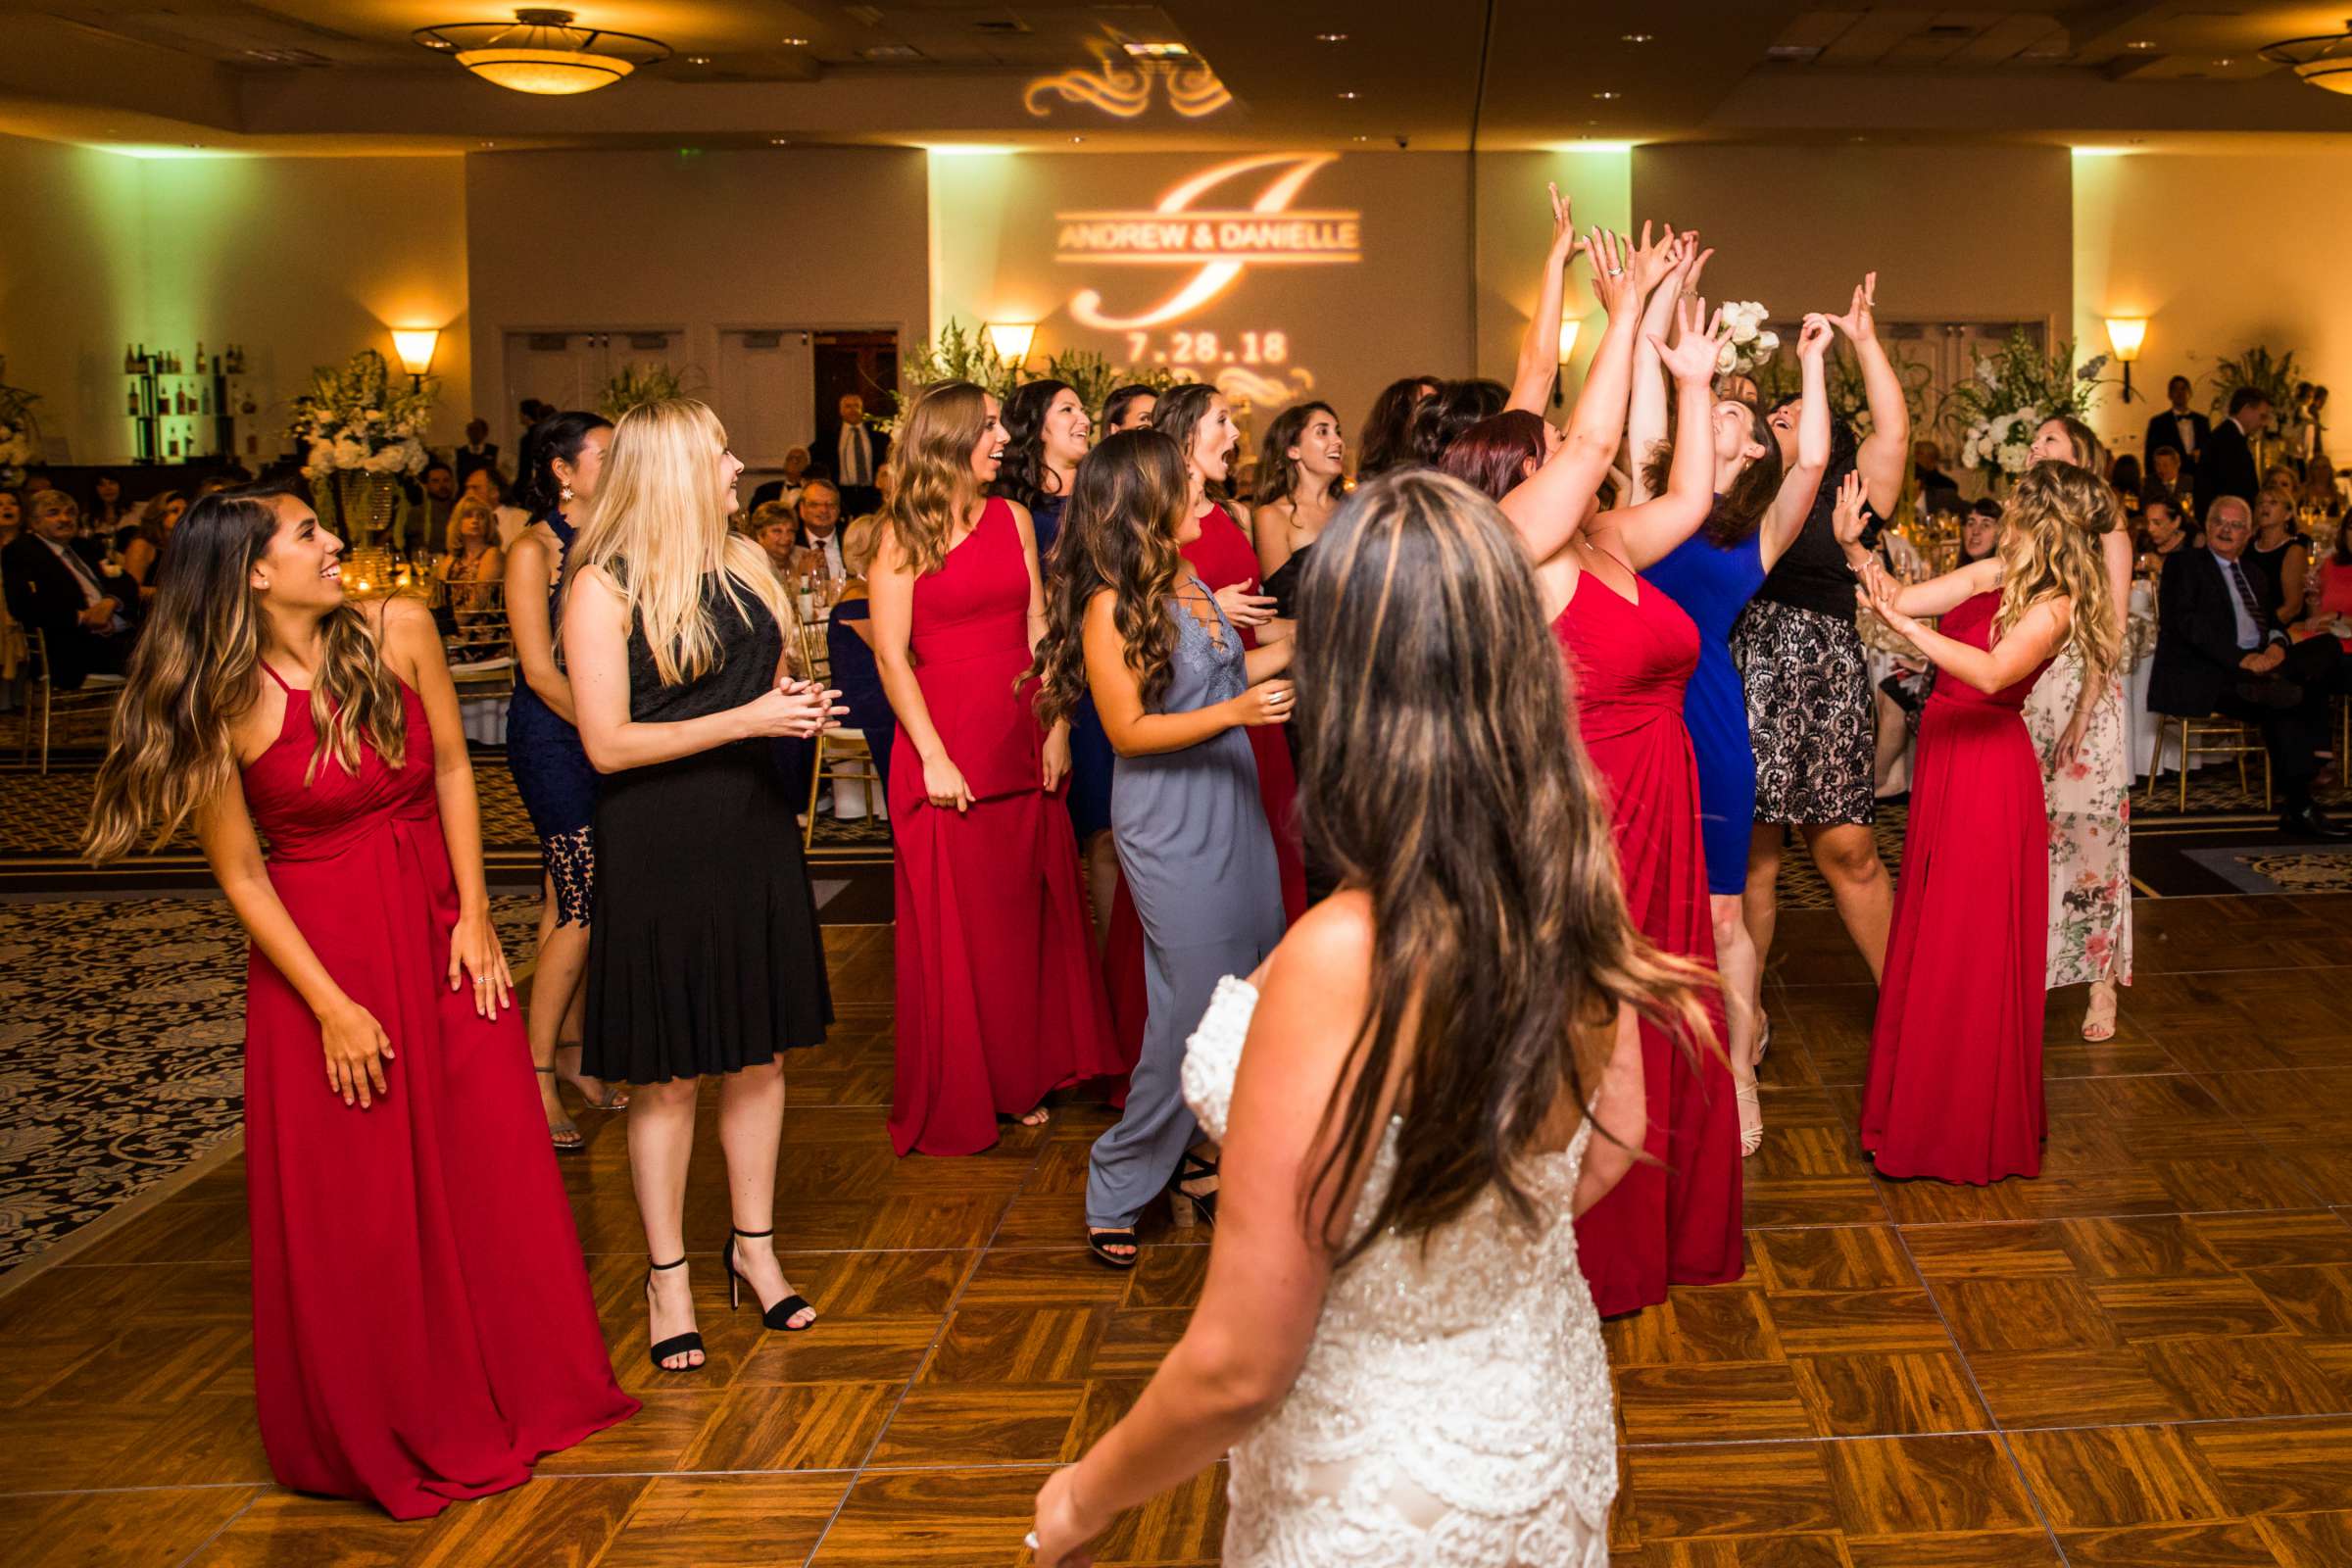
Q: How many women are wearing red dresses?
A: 5